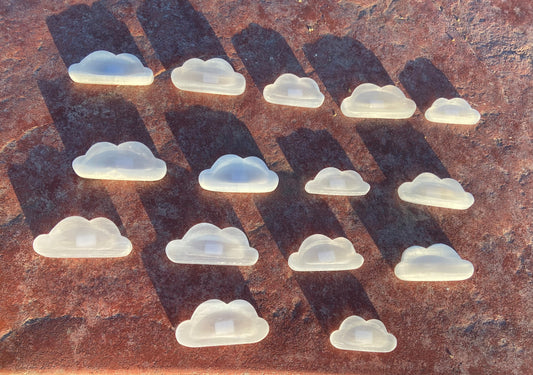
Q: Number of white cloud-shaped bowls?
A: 15